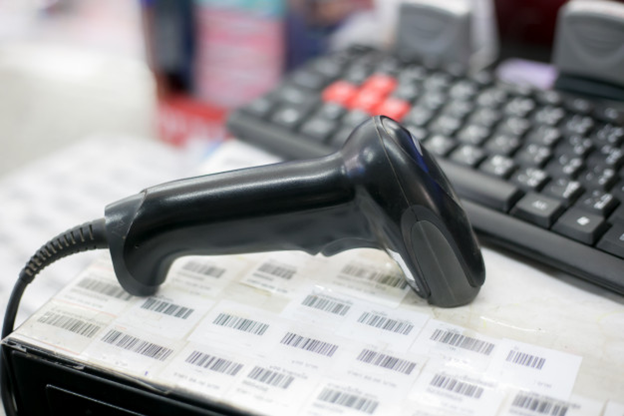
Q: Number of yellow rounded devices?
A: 0